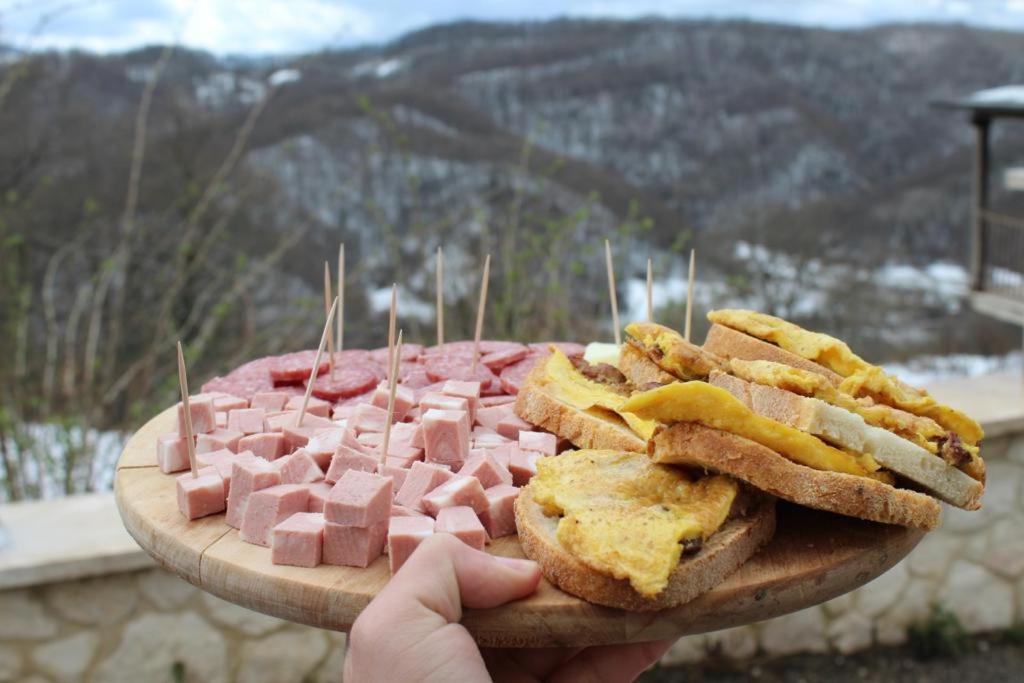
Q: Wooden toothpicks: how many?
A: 11